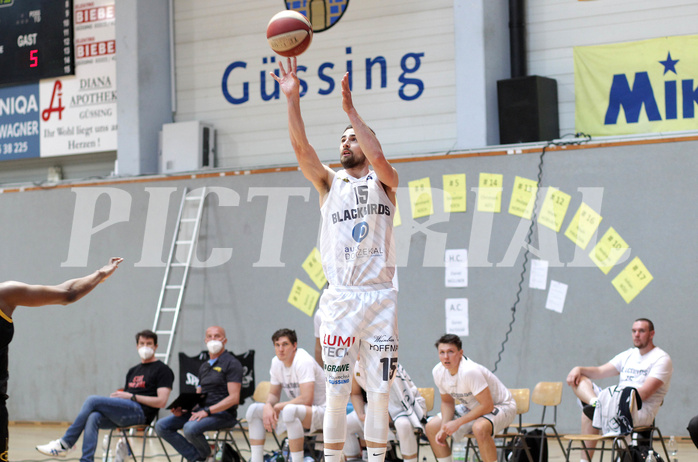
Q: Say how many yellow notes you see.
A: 11